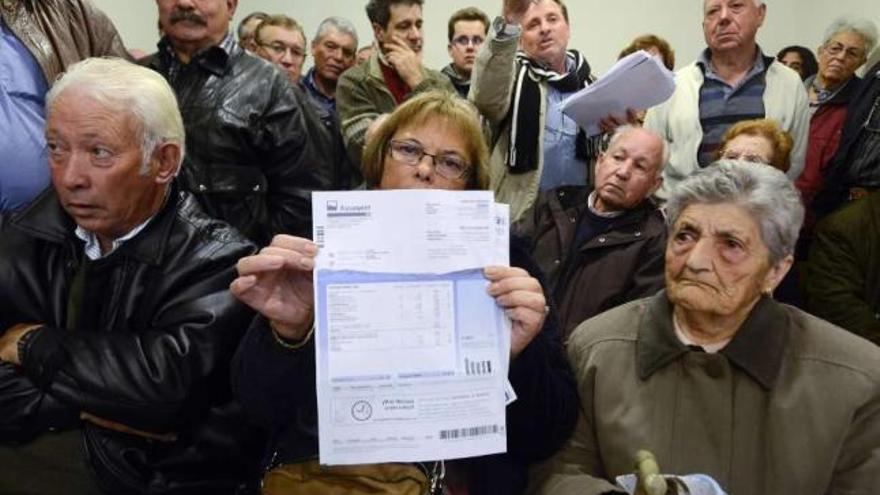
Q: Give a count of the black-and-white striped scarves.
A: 1